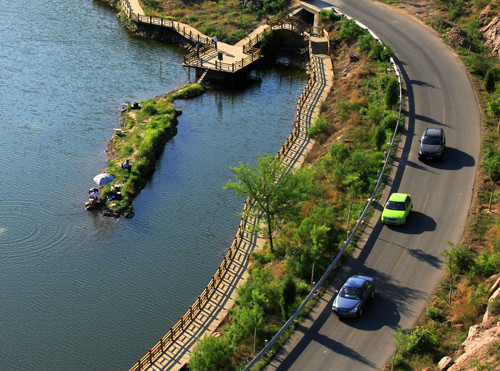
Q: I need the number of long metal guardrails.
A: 1